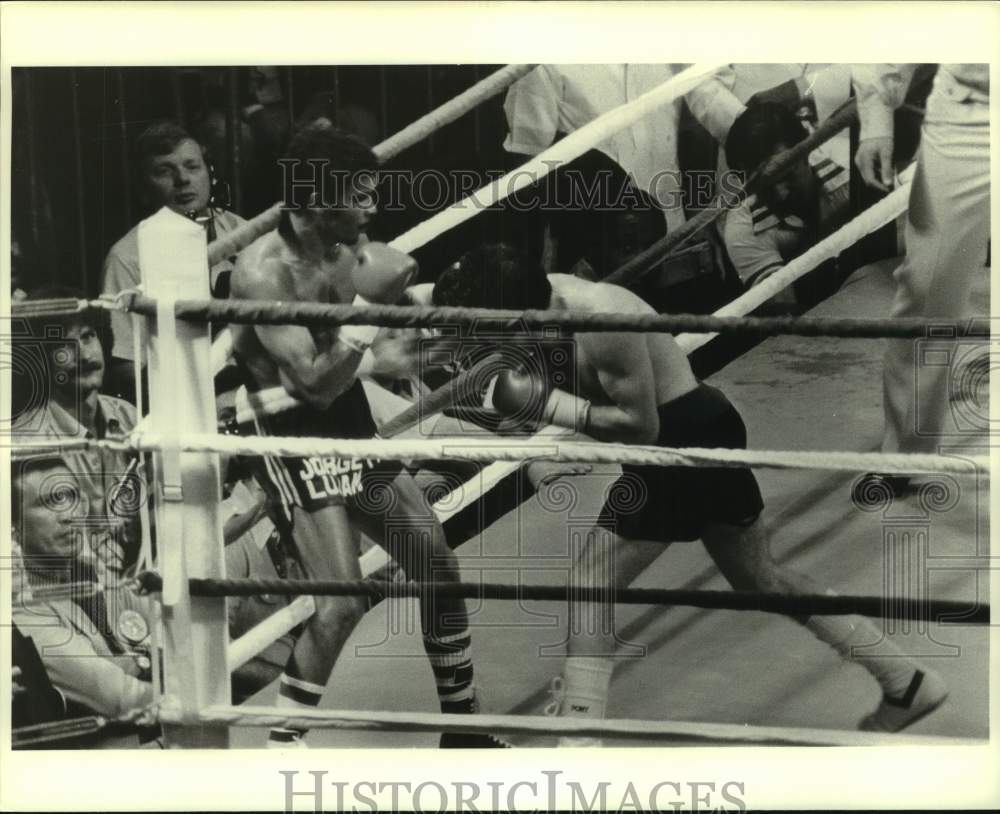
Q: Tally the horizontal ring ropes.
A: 4